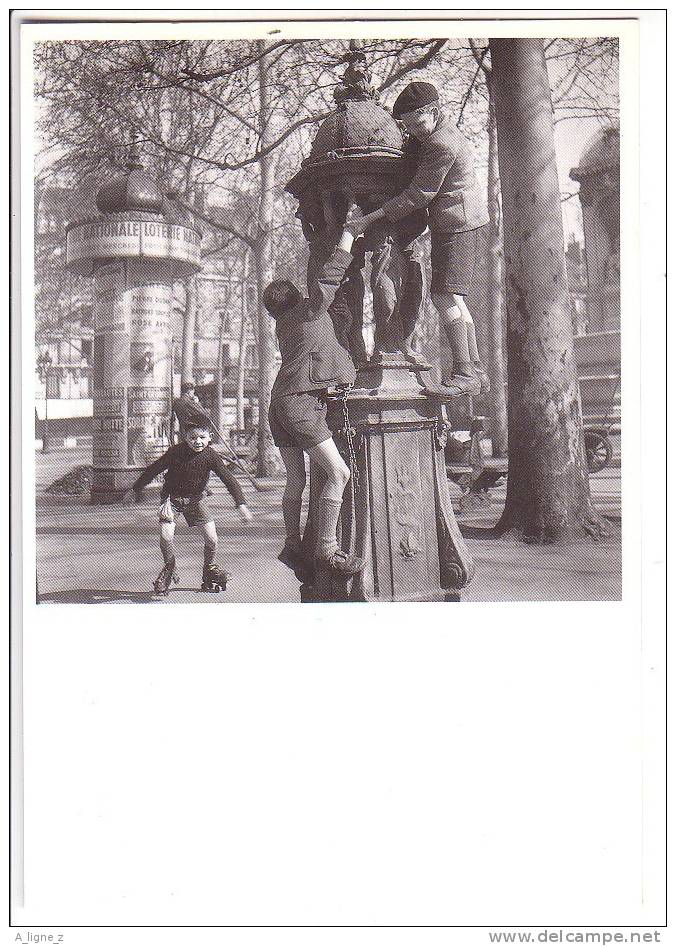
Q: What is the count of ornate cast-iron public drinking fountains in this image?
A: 1